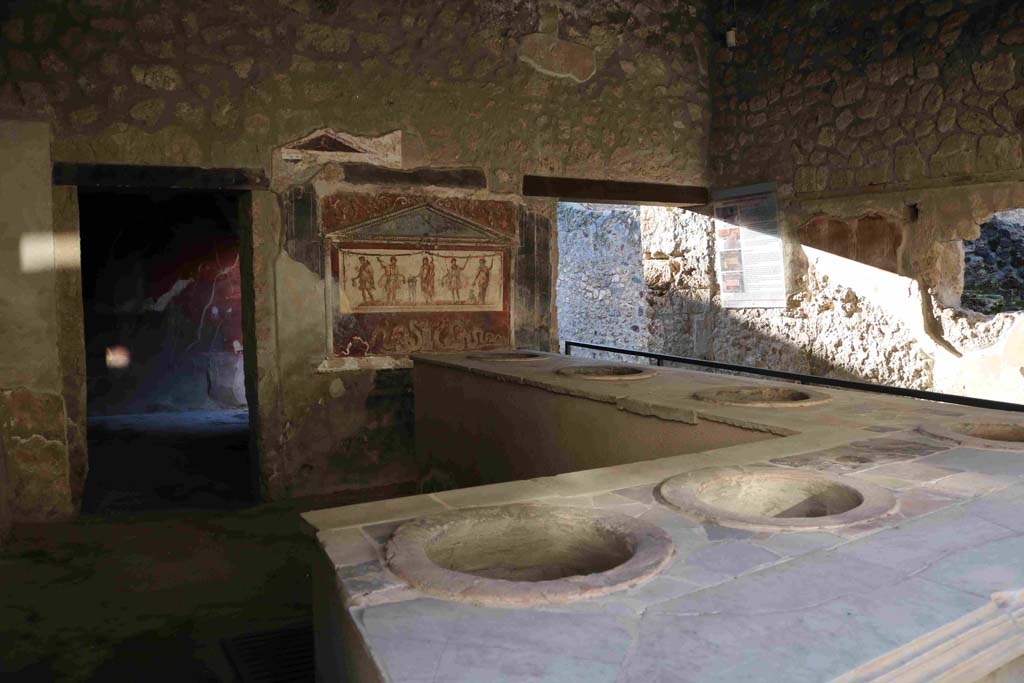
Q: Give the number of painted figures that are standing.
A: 5